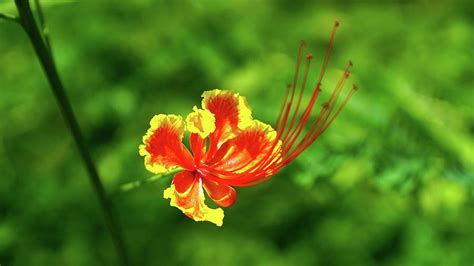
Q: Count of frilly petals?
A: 5